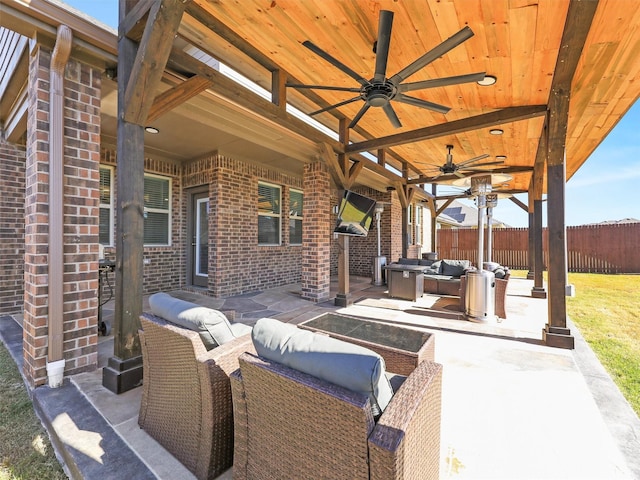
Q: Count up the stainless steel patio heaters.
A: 3